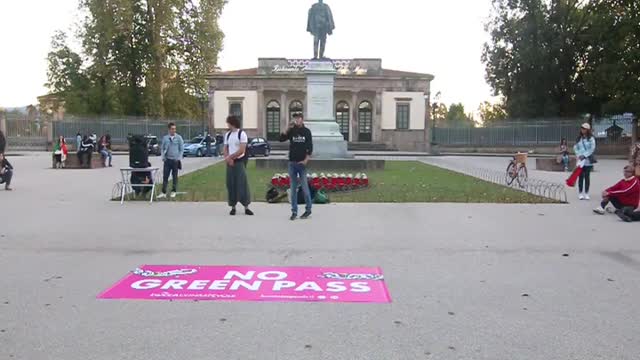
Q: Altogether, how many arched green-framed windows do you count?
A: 4